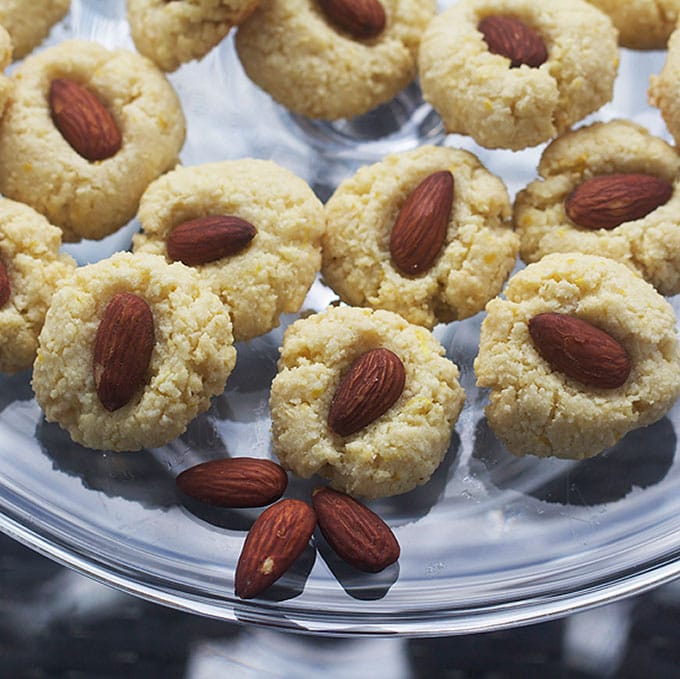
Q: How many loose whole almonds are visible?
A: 3